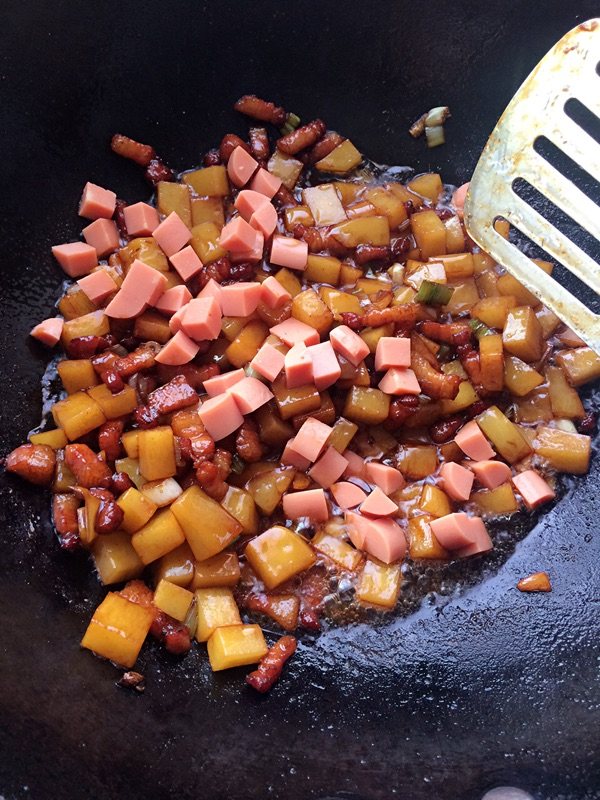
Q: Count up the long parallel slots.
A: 5